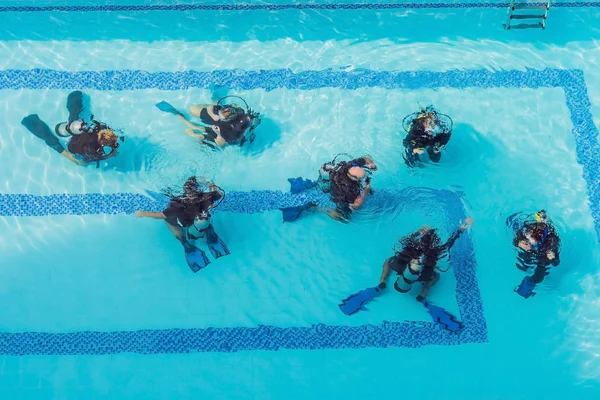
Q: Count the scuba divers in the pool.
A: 7